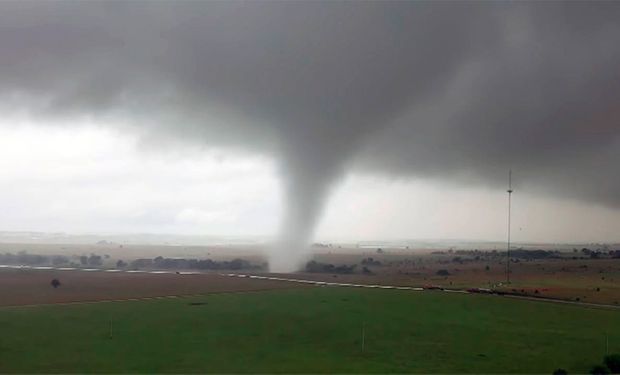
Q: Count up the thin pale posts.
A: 3